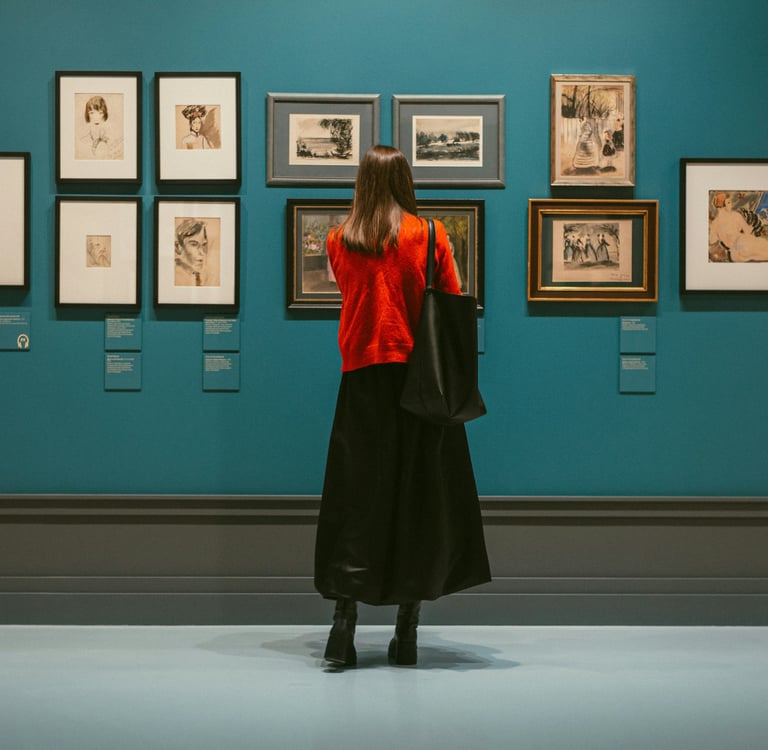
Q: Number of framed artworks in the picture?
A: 11